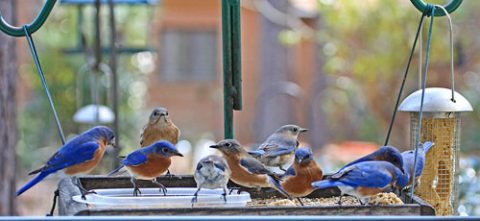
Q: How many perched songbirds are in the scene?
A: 10